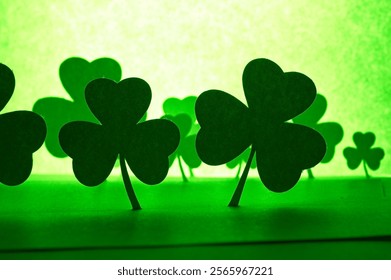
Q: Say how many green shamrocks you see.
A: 9